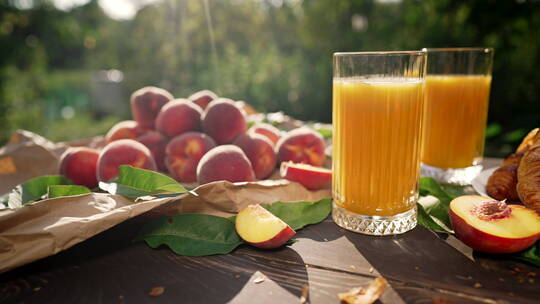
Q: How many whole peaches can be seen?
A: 13